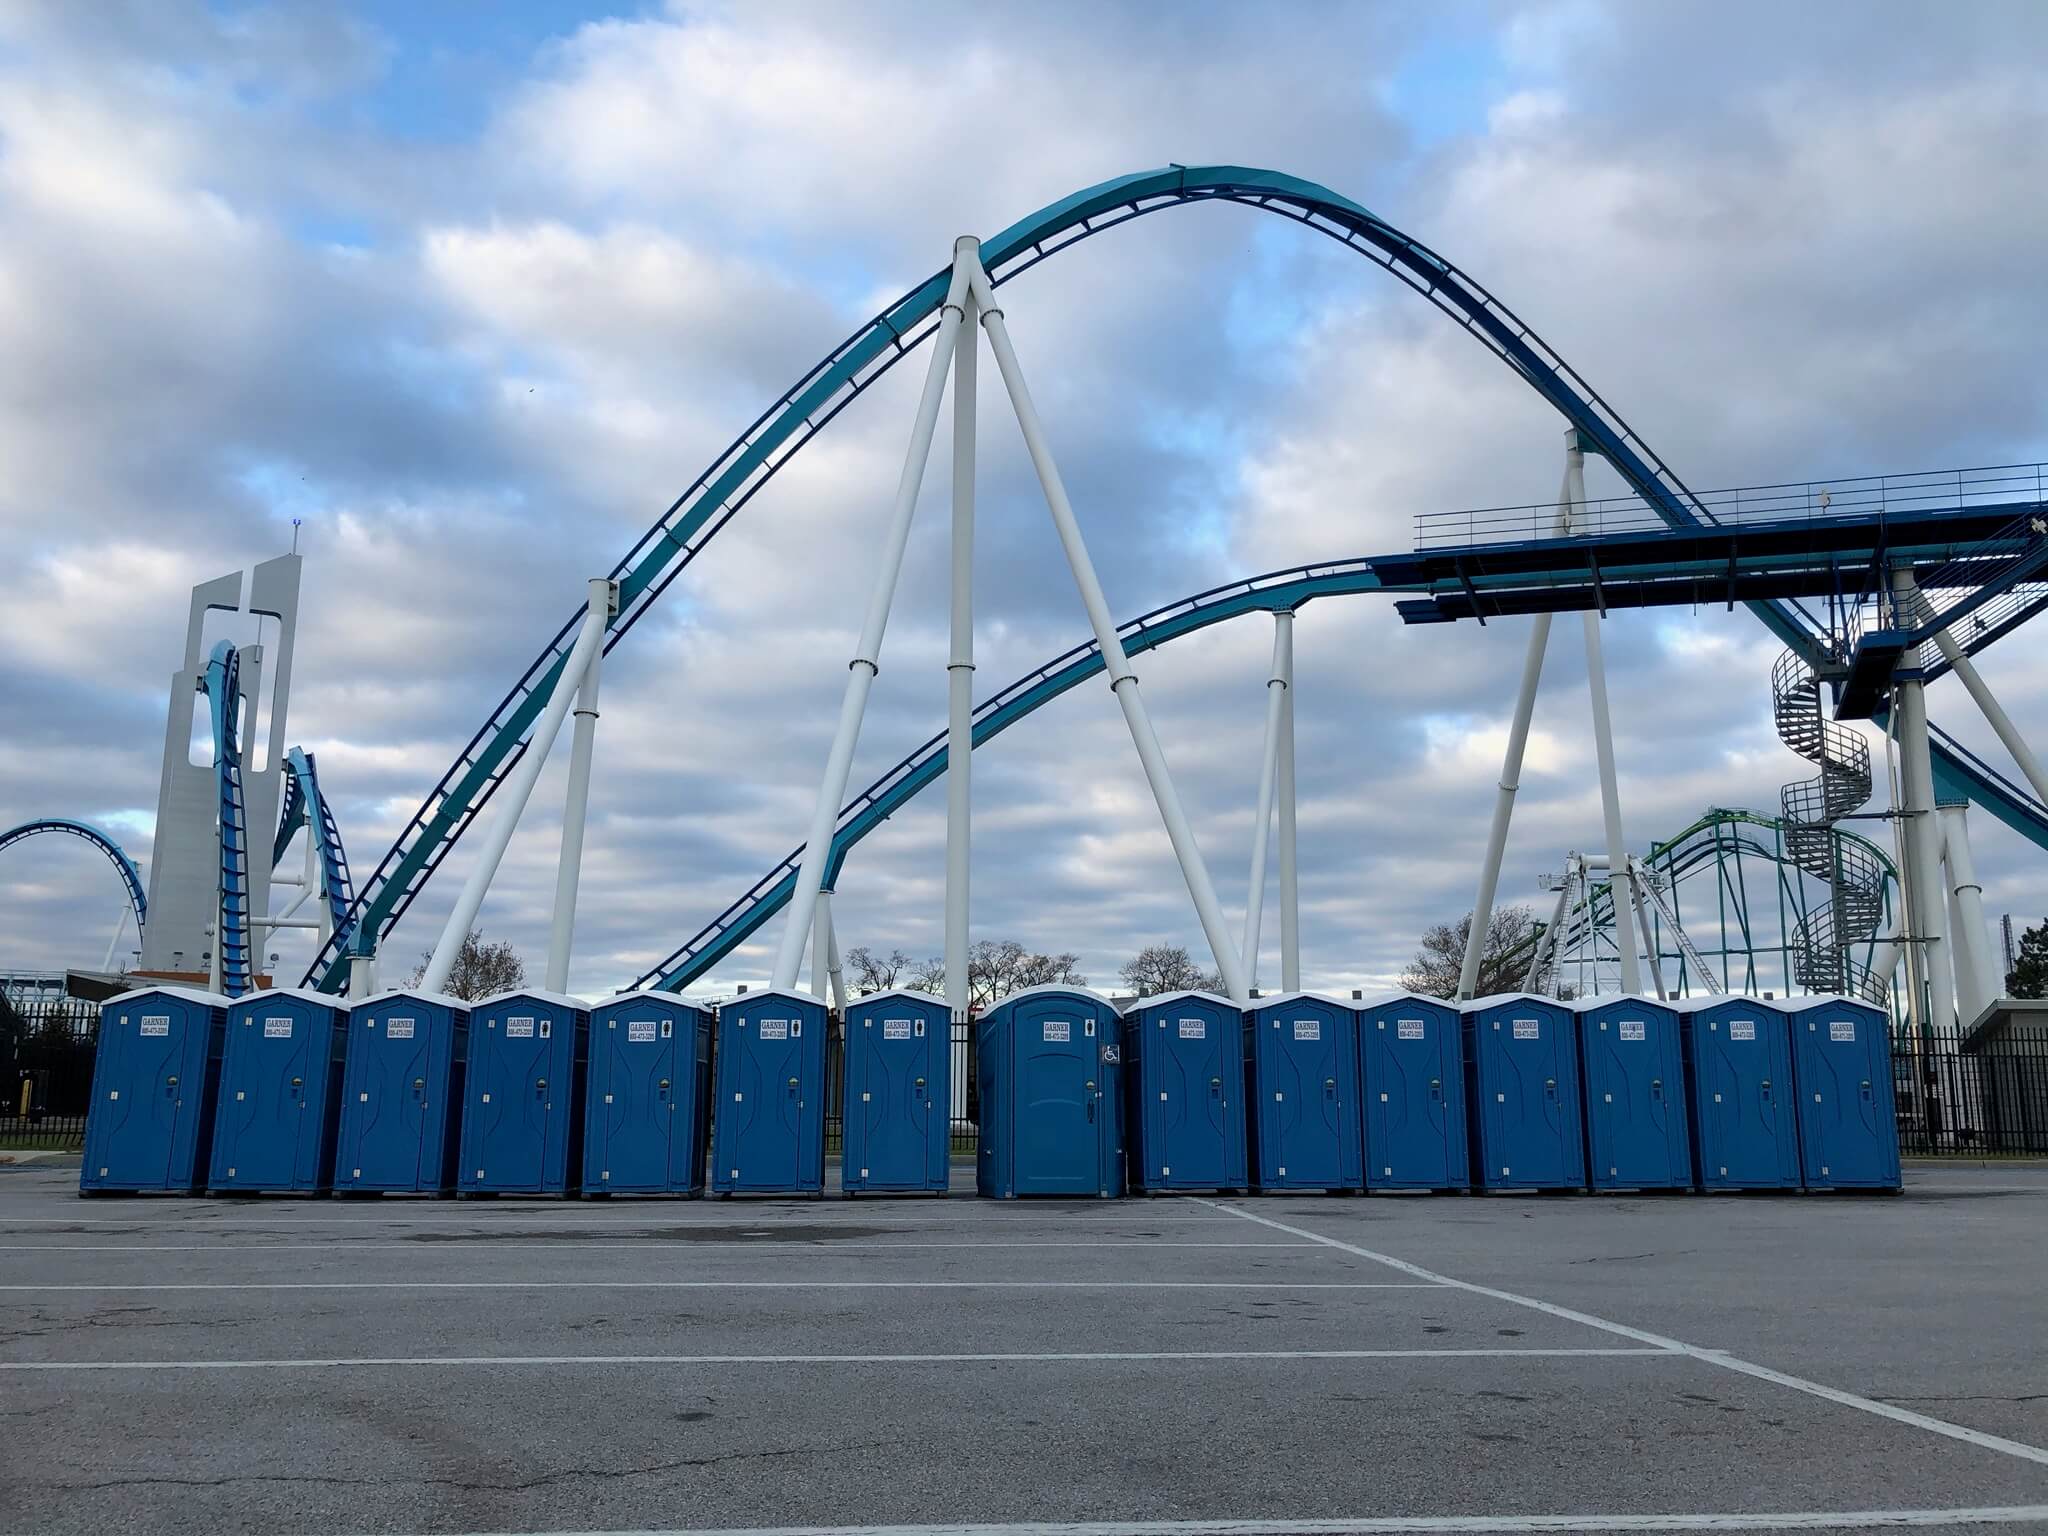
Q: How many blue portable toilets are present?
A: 15